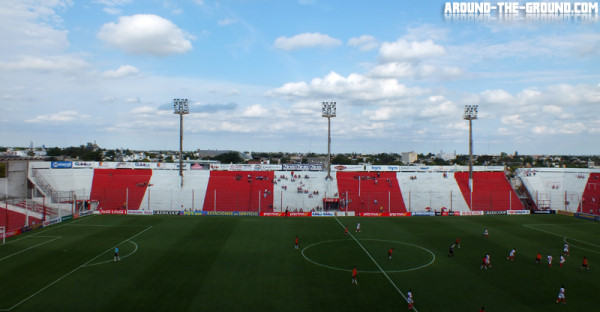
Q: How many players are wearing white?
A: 9